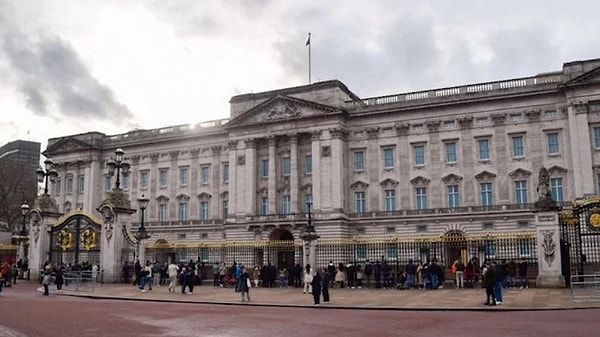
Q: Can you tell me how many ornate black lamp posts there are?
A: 5